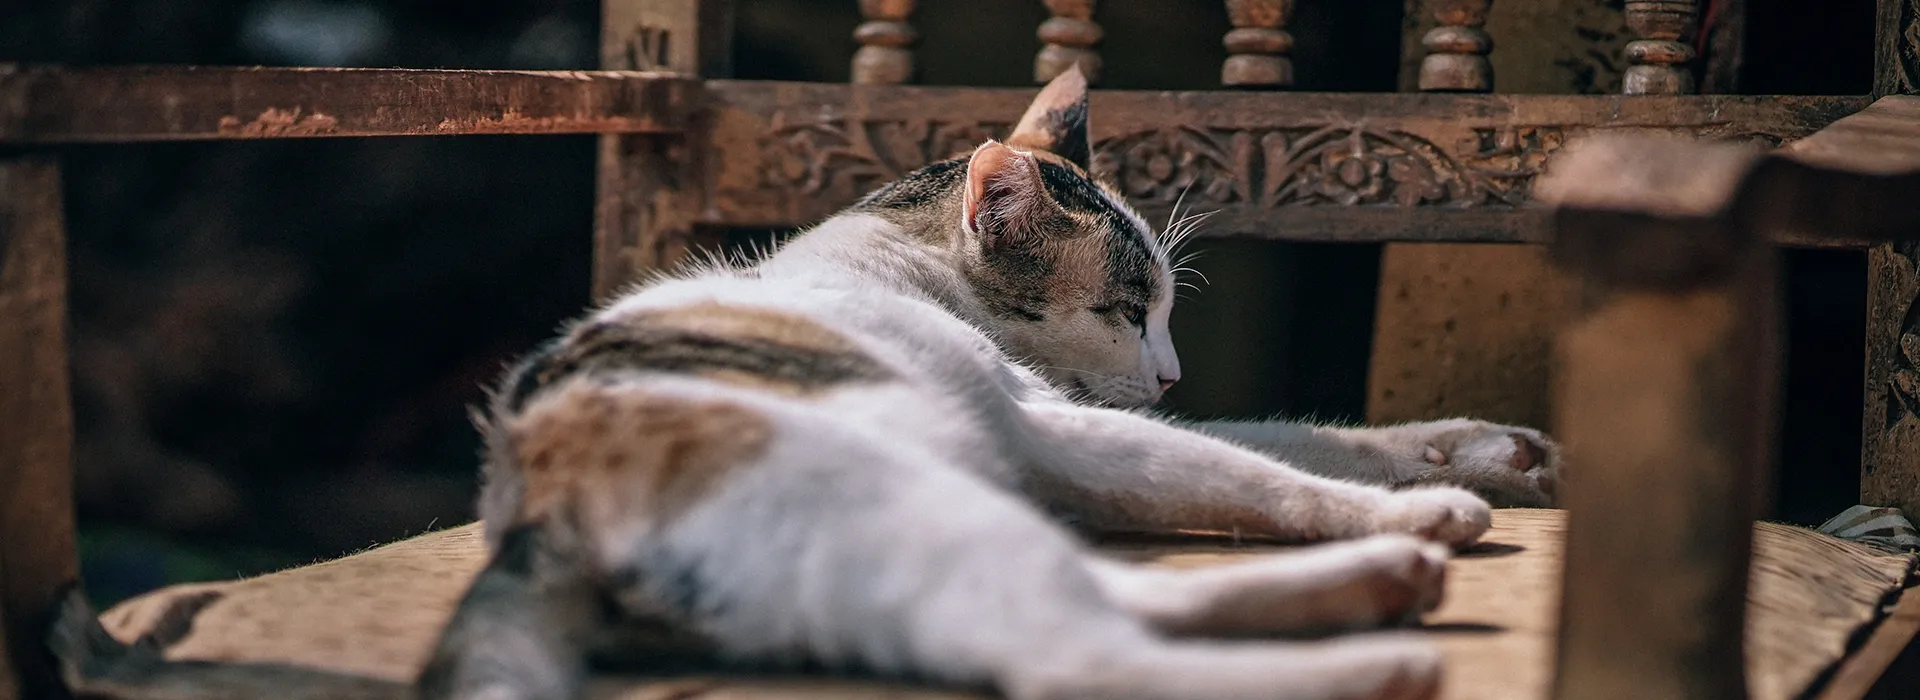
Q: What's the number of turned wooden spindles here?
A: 5